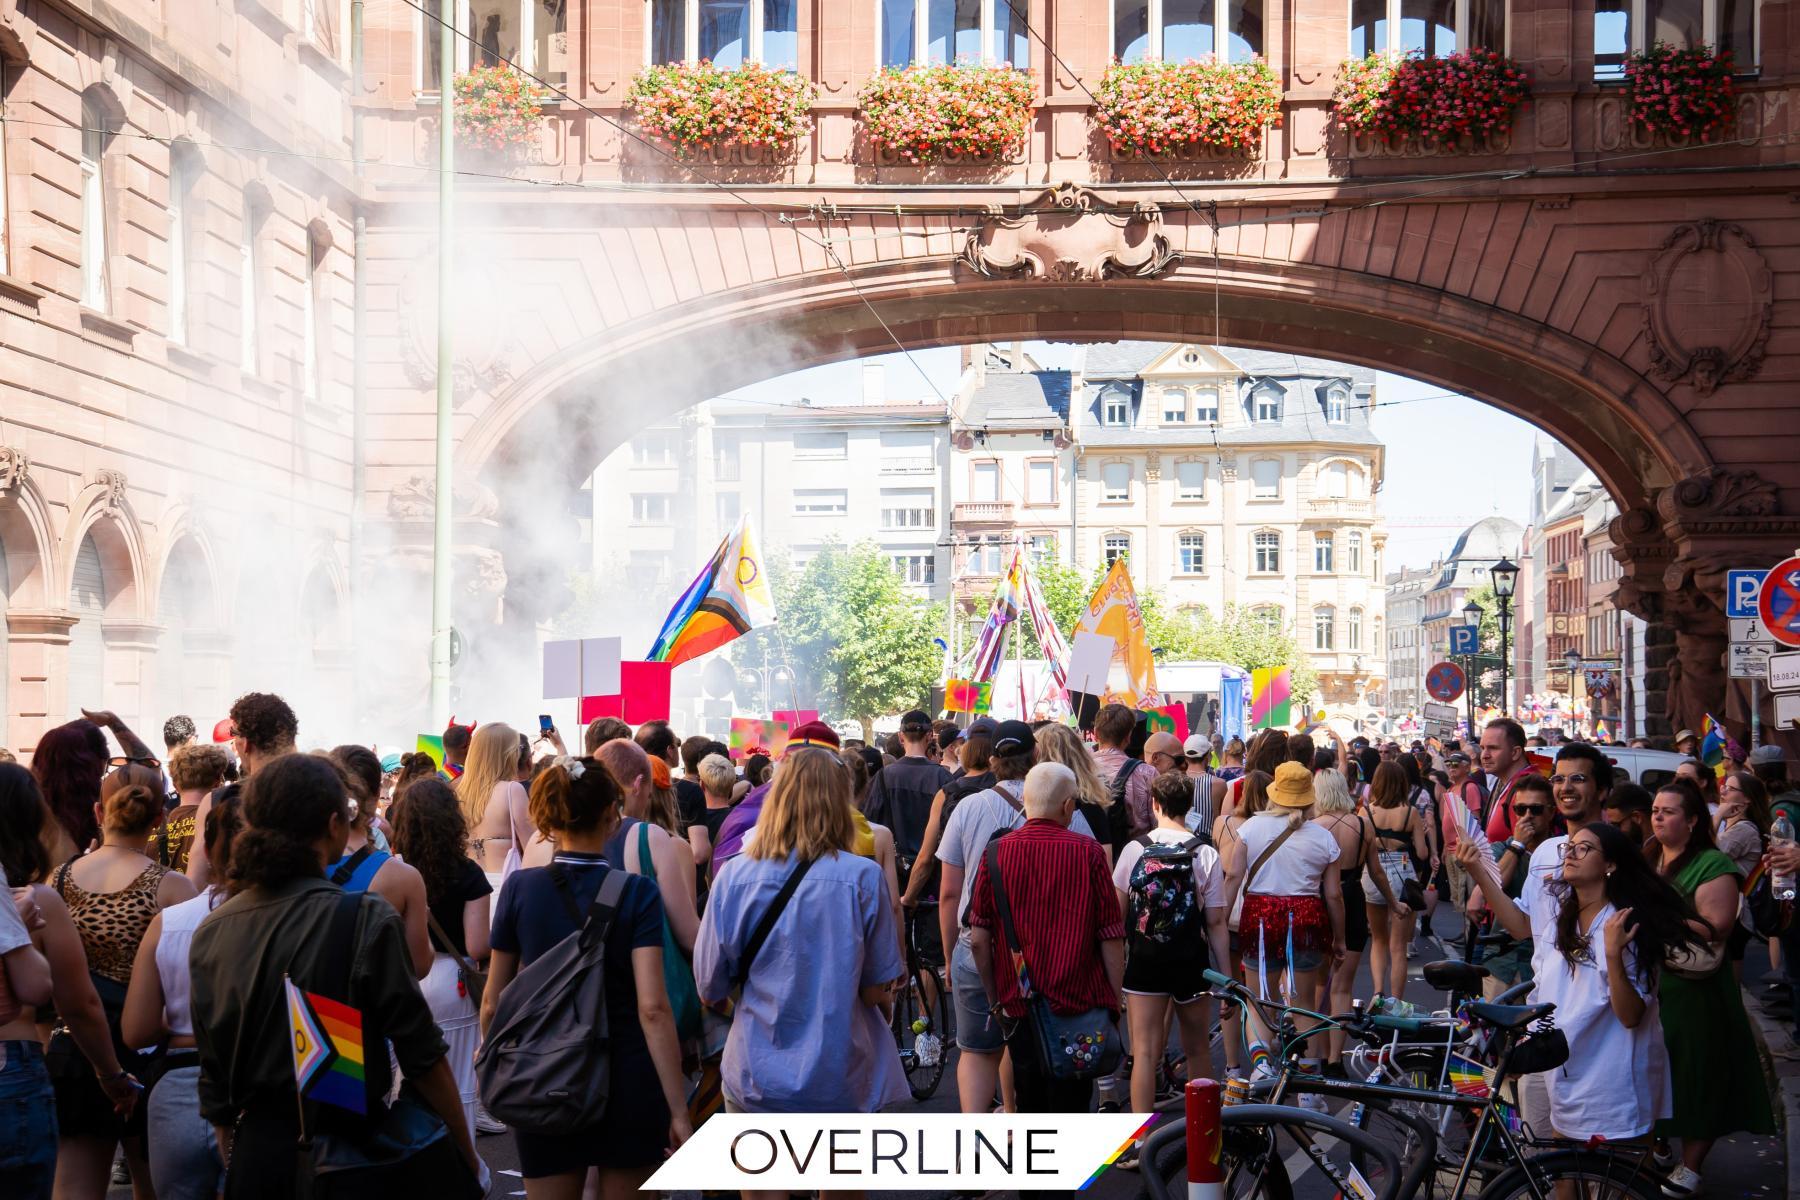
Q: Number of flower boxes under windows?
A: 6